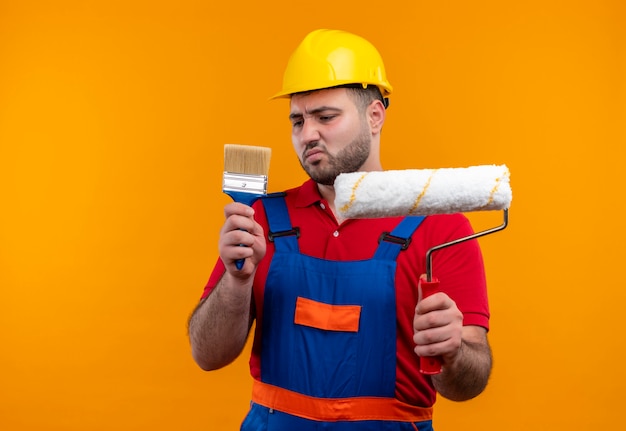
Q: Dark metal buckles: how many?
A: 2